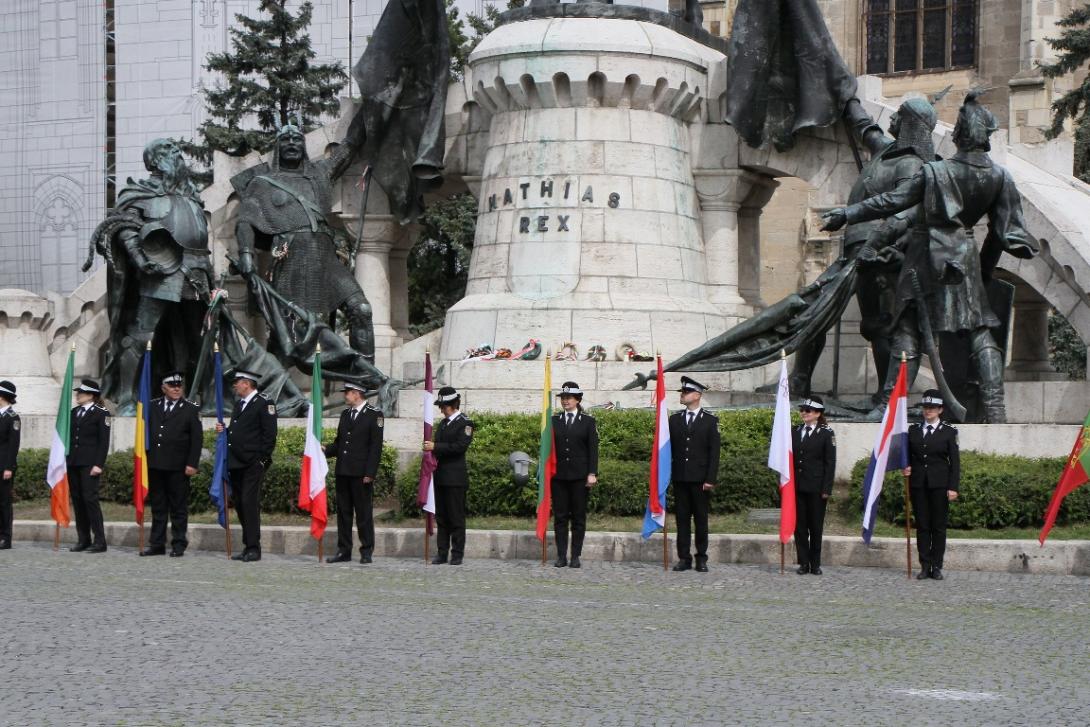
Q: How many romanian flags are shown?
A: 1